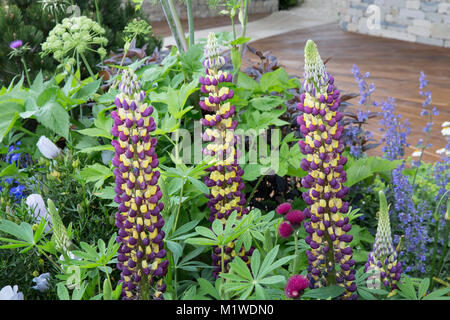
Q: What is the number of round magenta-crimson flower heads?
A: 4